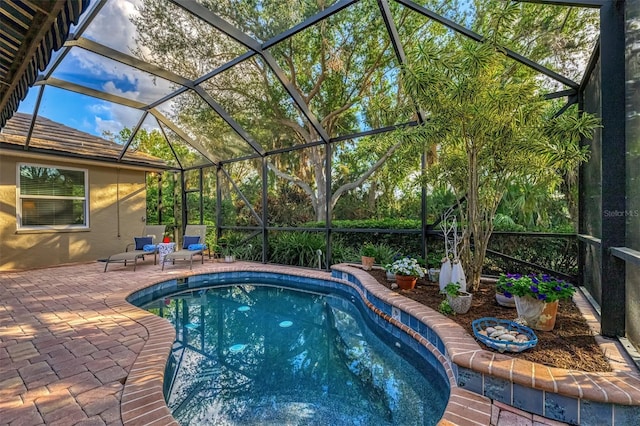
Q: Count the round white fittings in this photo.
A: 4